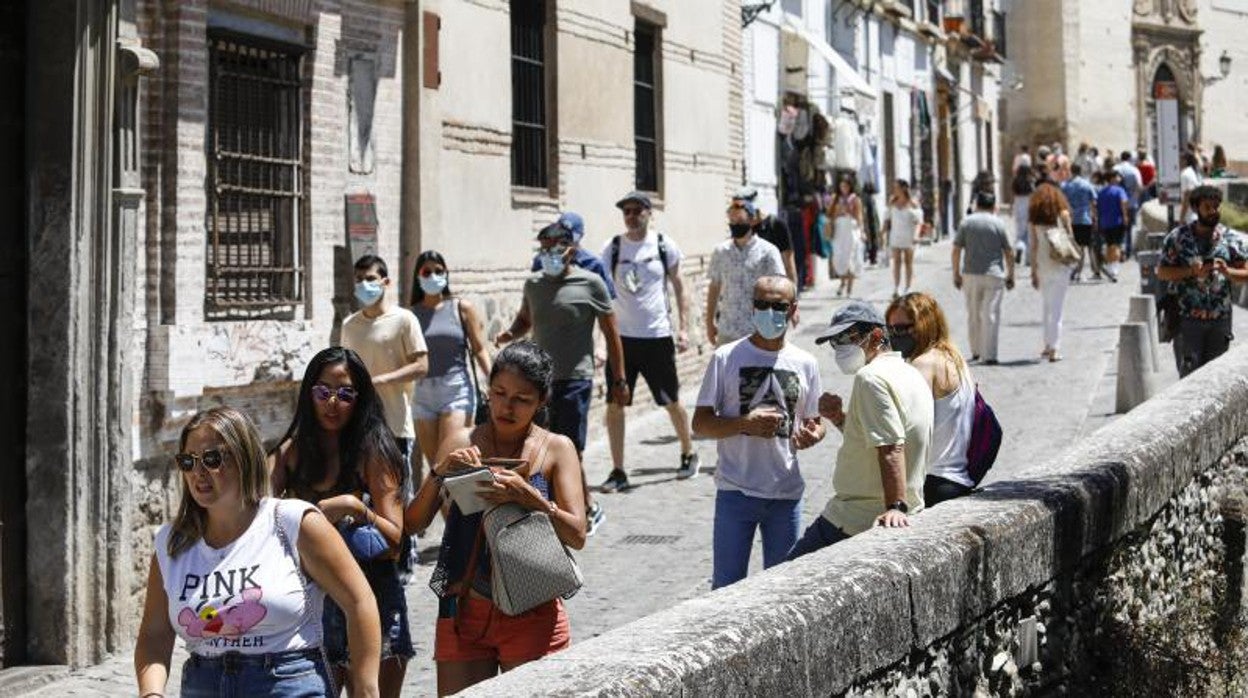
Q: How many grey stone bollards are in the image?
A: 2